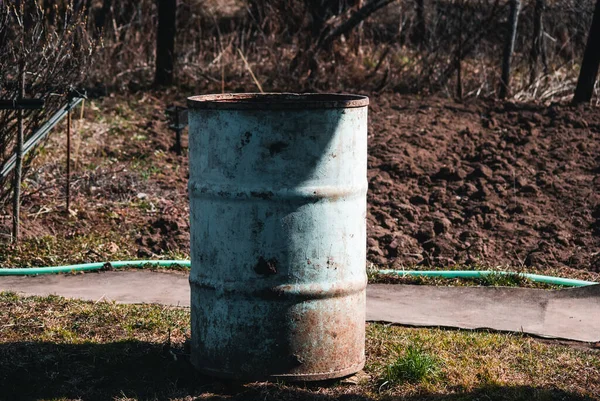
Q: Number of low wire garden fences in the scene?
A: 0